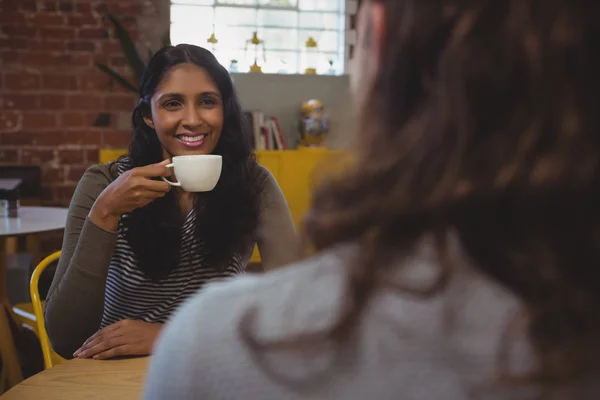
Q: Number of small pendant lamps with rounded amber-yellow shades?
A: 3